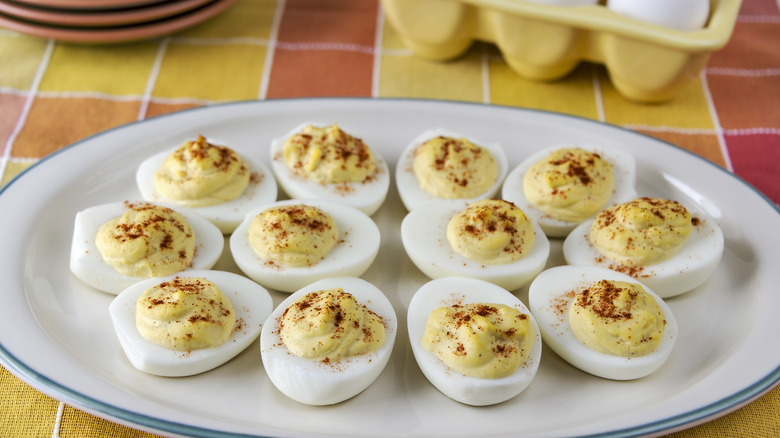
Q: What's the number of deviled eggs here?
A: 12